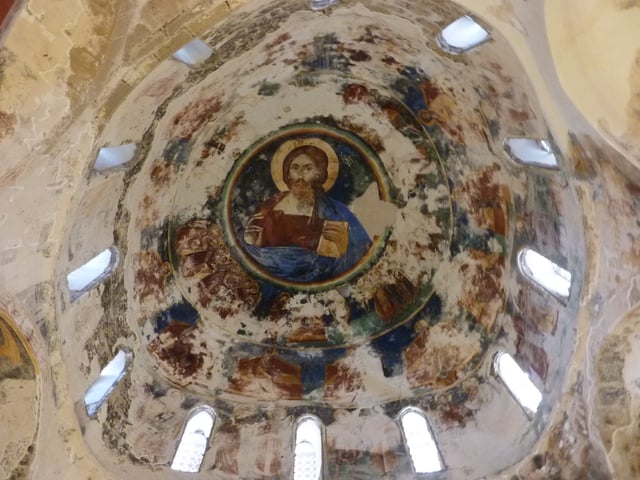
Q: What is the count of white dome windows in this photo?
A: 12